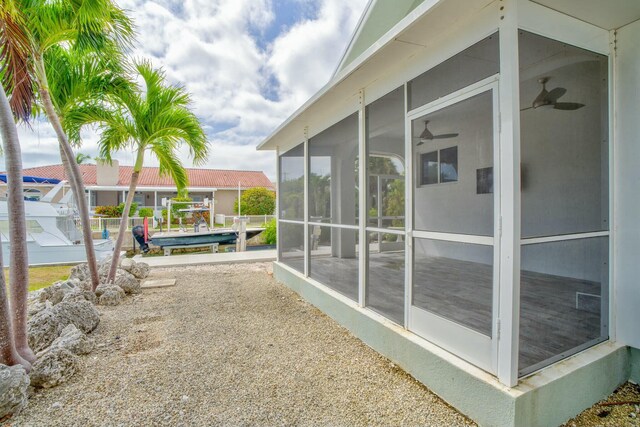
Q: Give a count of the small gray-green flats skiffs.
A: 1